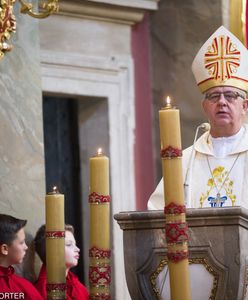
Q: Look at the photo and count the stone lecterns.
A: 1